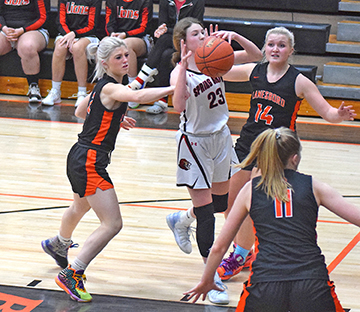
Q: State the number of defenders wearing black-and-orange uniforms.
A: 3